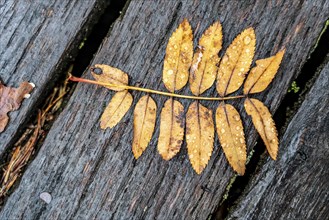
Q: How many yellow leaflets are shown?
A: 11